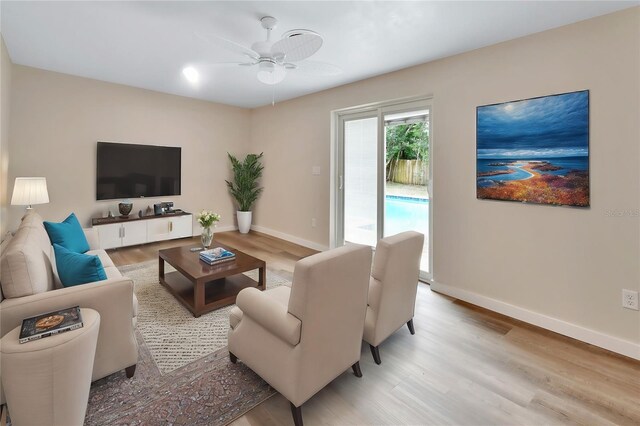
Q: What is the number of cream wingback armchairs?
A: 2